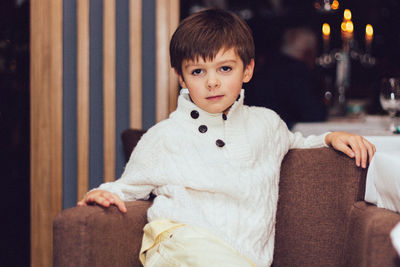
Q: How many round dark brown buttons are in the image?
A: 4